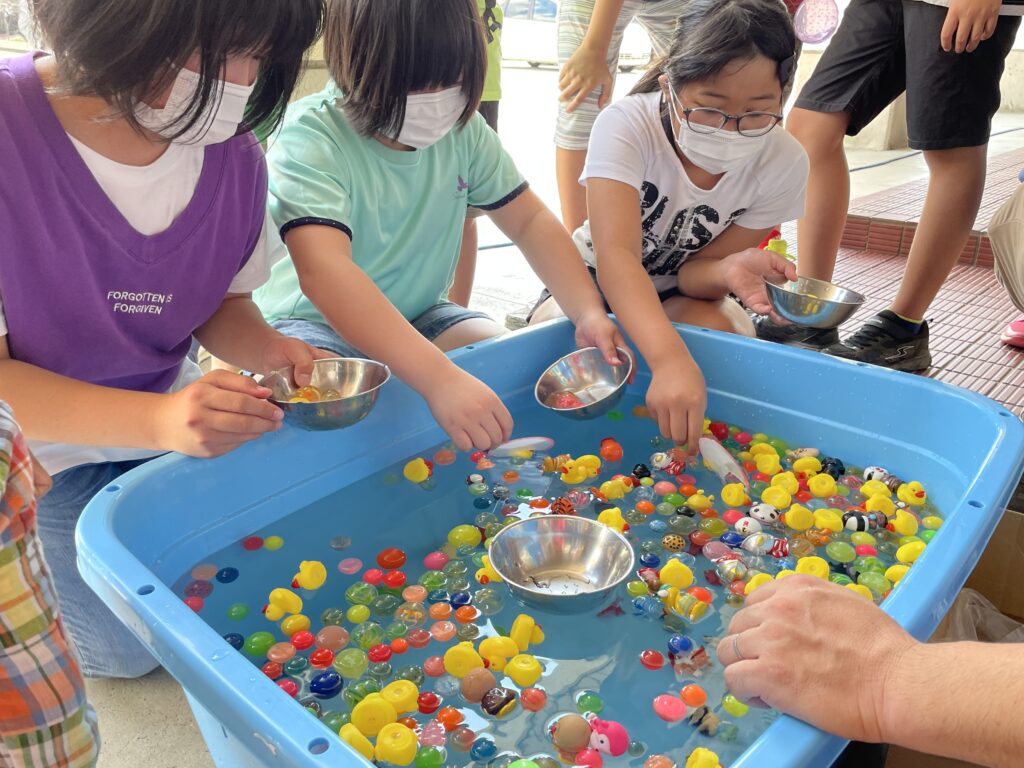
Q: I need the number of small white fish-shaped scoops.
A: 2